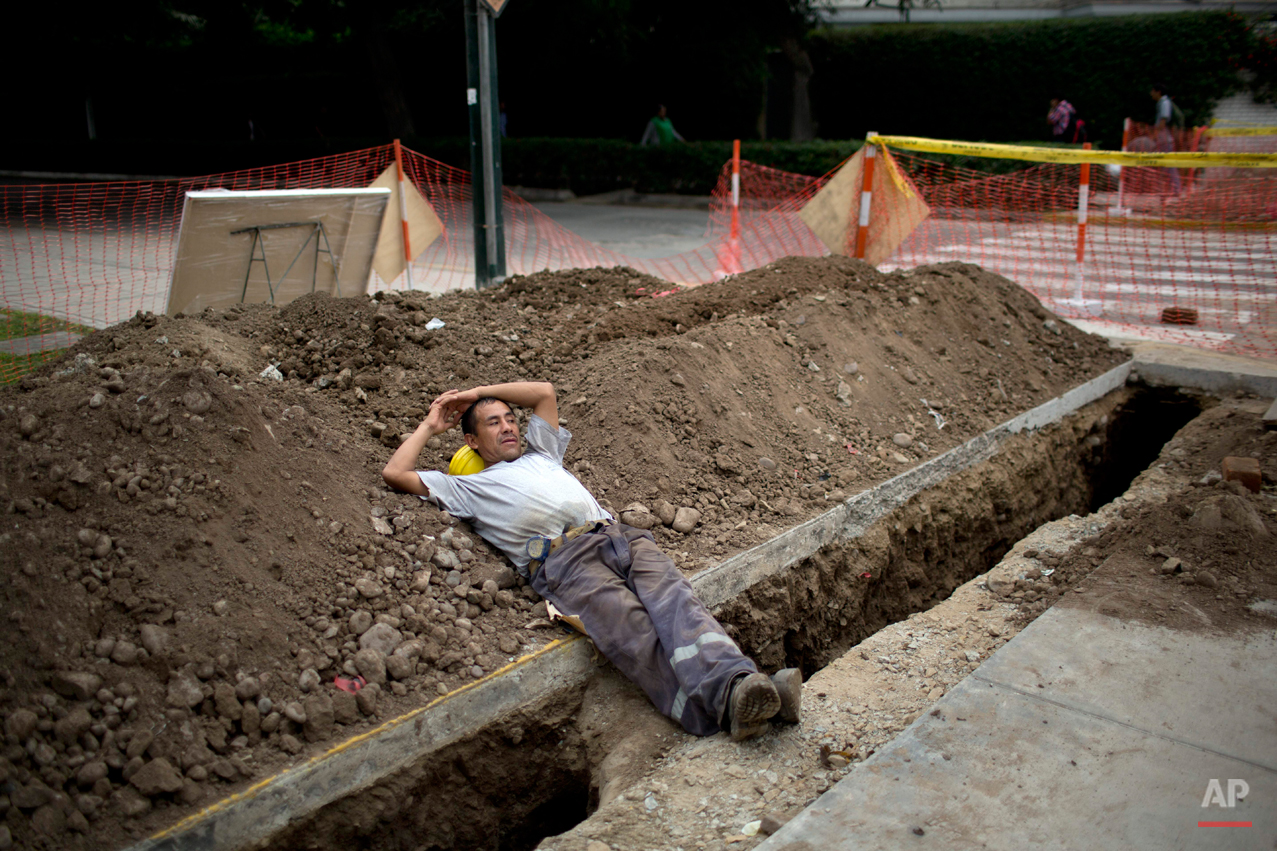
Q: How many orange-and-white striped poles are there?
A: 5